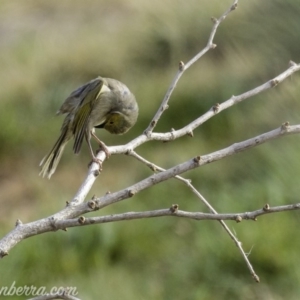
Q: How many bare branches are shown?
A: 5